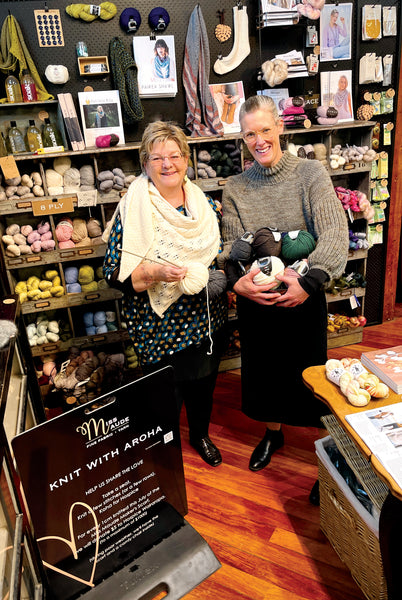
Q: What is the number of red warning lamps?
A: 0